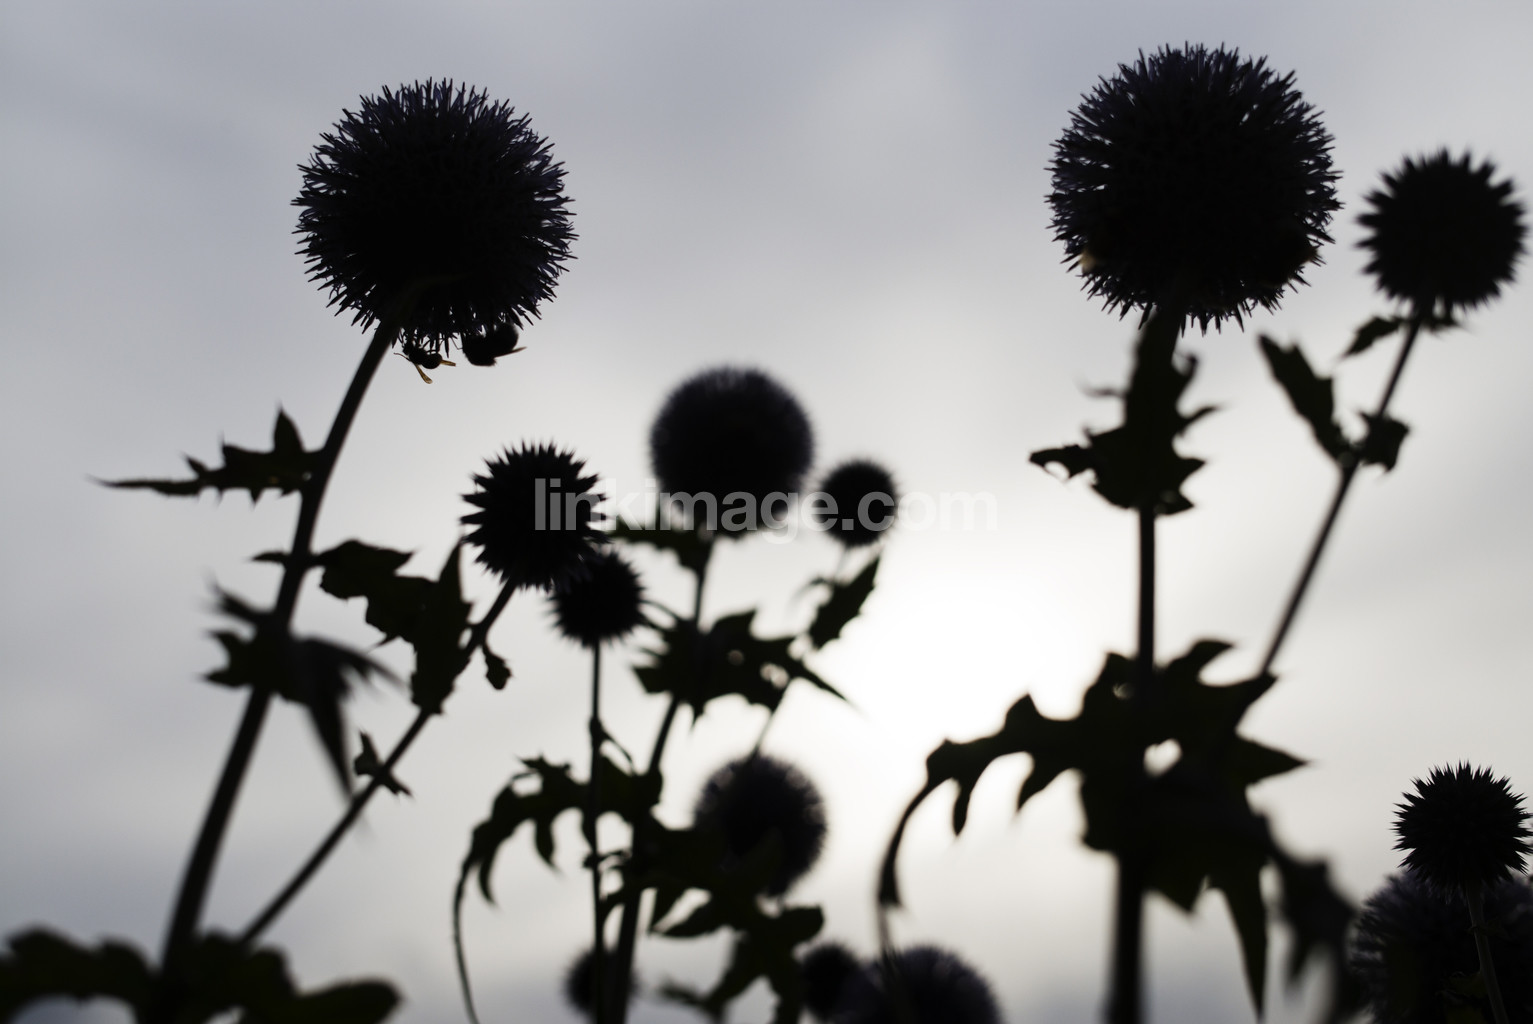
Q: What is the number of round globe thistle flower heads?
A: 13